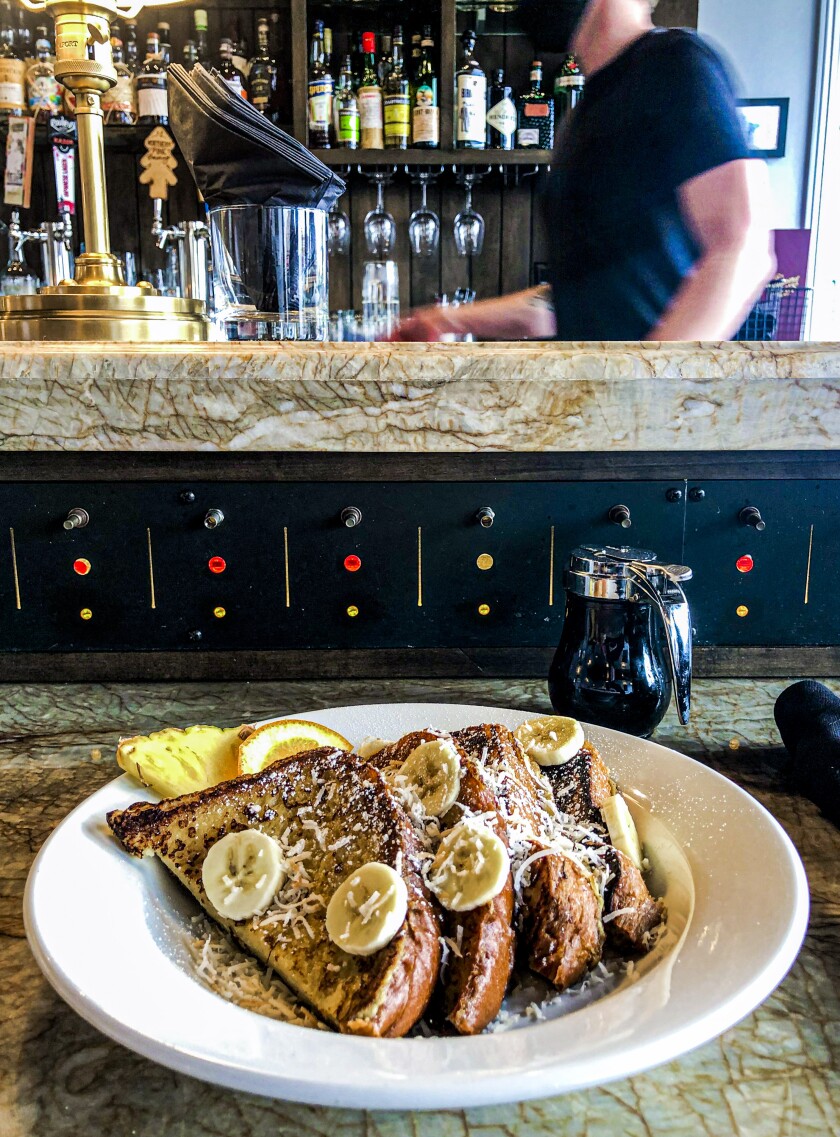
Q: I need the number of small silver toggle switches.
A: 6